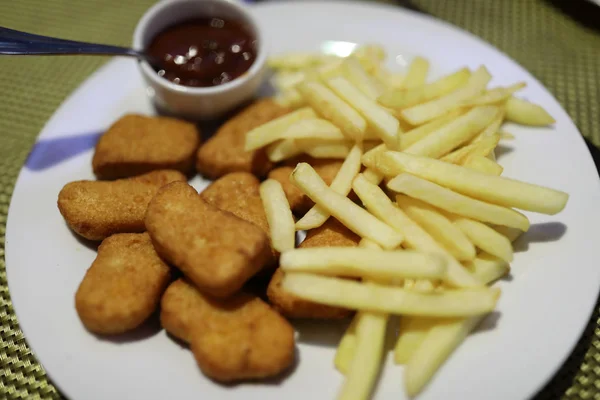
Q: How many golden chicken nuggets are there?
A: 9